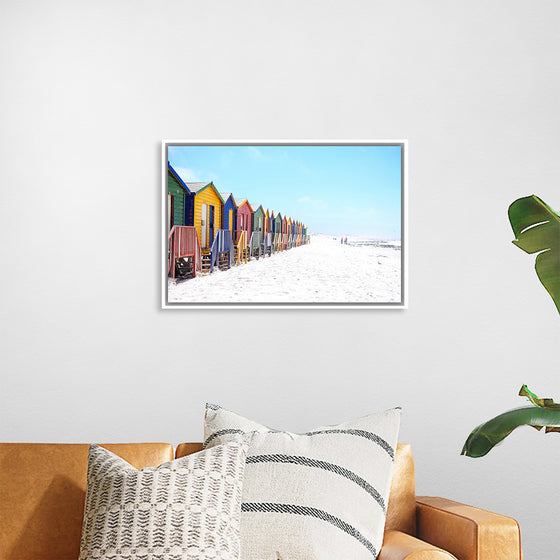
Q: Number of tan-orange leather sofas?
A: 1